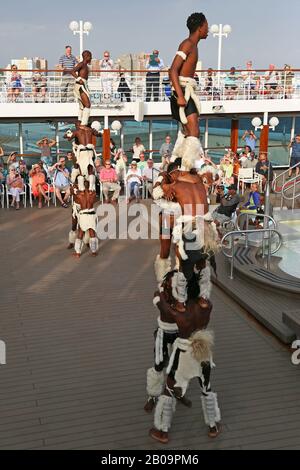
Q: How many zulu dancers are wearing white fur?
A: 10